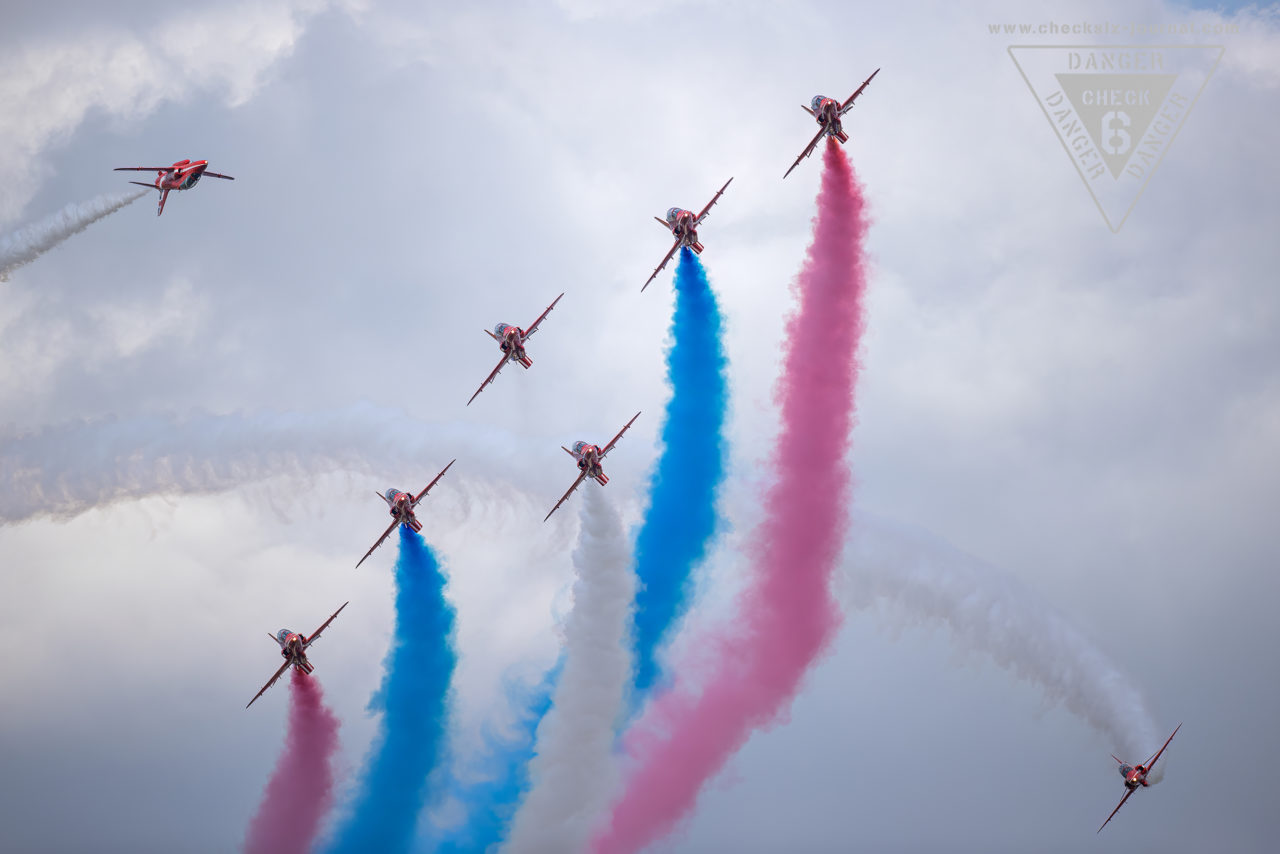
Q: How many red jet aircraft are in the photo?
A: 8